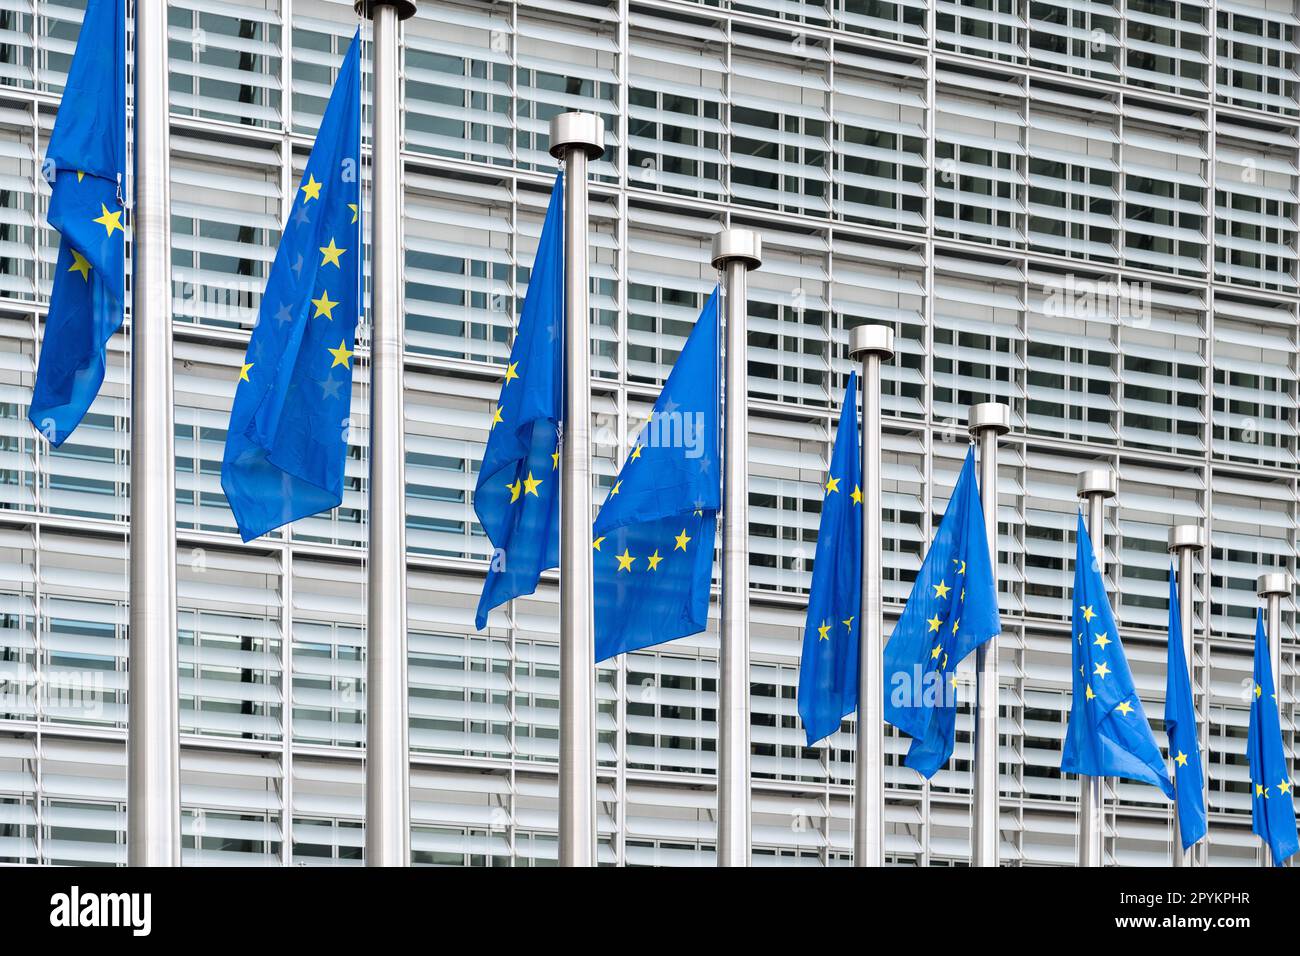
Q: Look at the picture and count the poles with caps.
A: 8